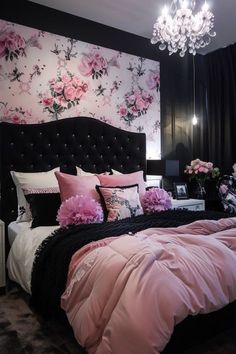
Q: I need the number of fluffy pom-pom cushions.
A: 2